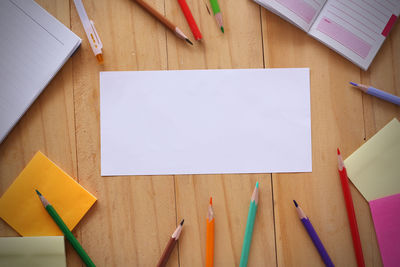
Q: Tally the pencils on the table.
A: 10